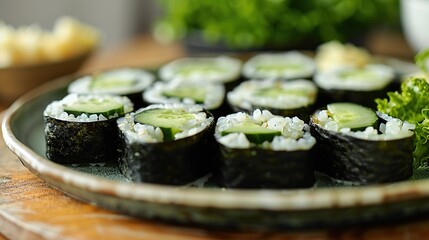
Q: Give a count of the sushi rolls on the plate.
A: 10